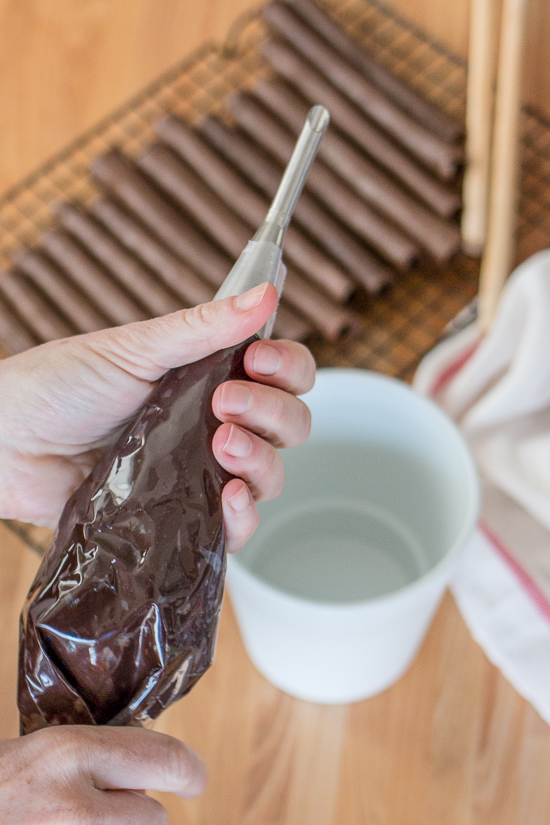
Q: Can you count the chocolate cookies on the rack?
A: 15